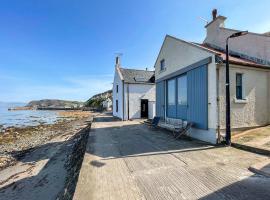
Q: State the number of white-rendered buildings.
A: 2